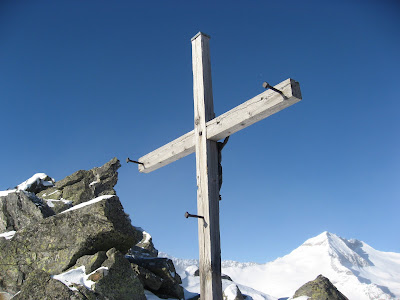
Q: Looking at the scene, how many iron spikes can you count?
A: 3